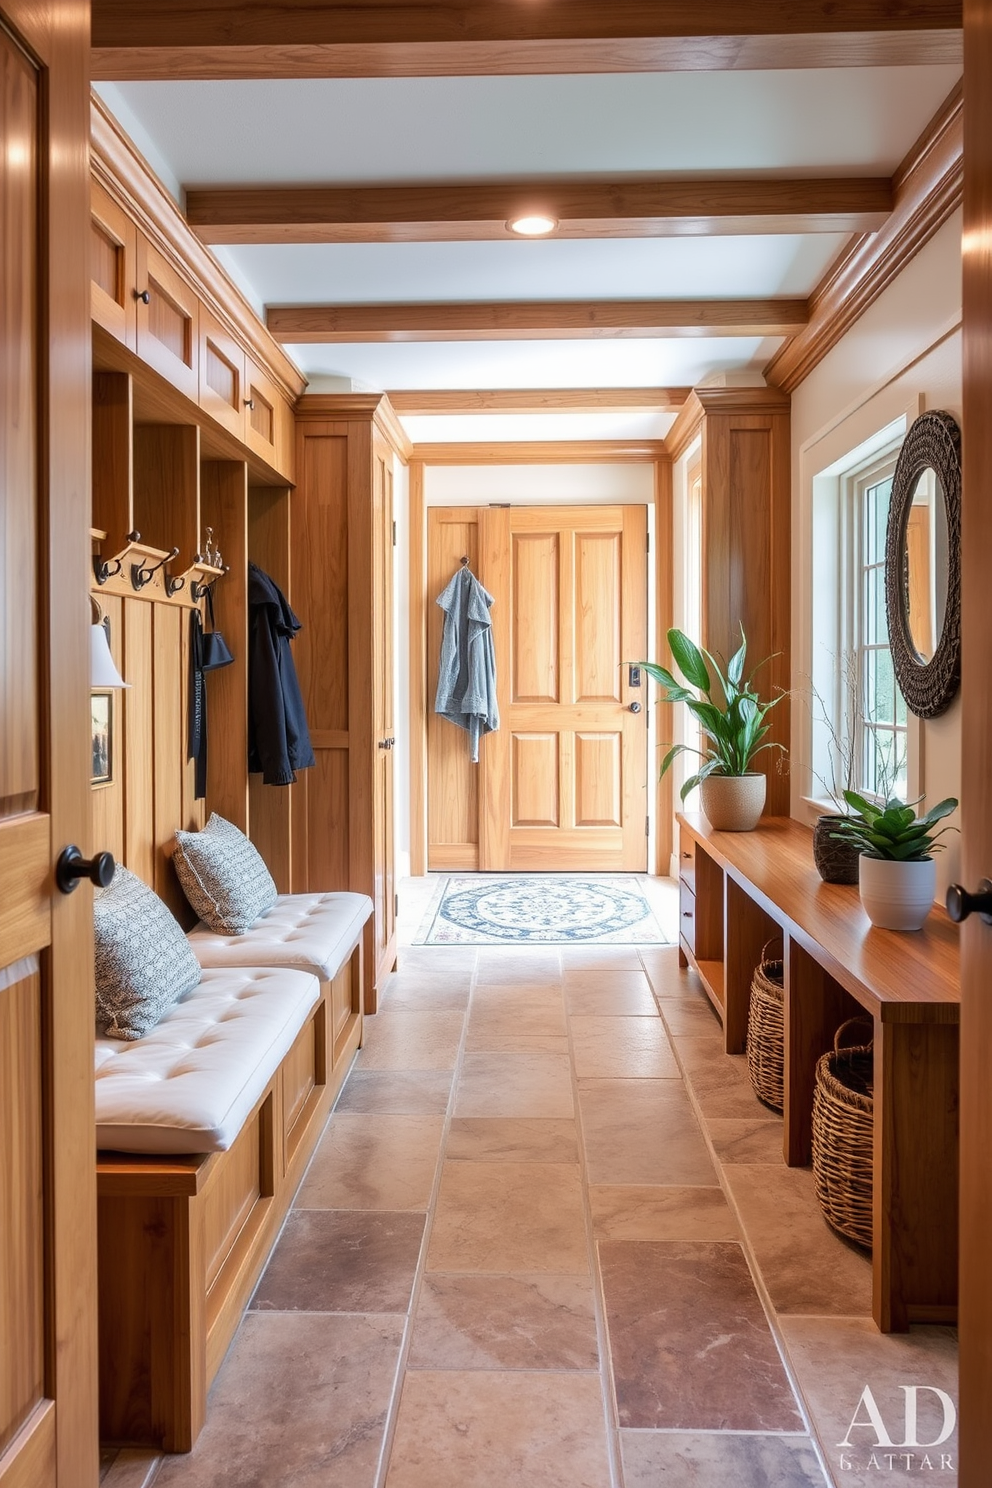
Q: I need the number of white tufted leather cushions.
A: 2